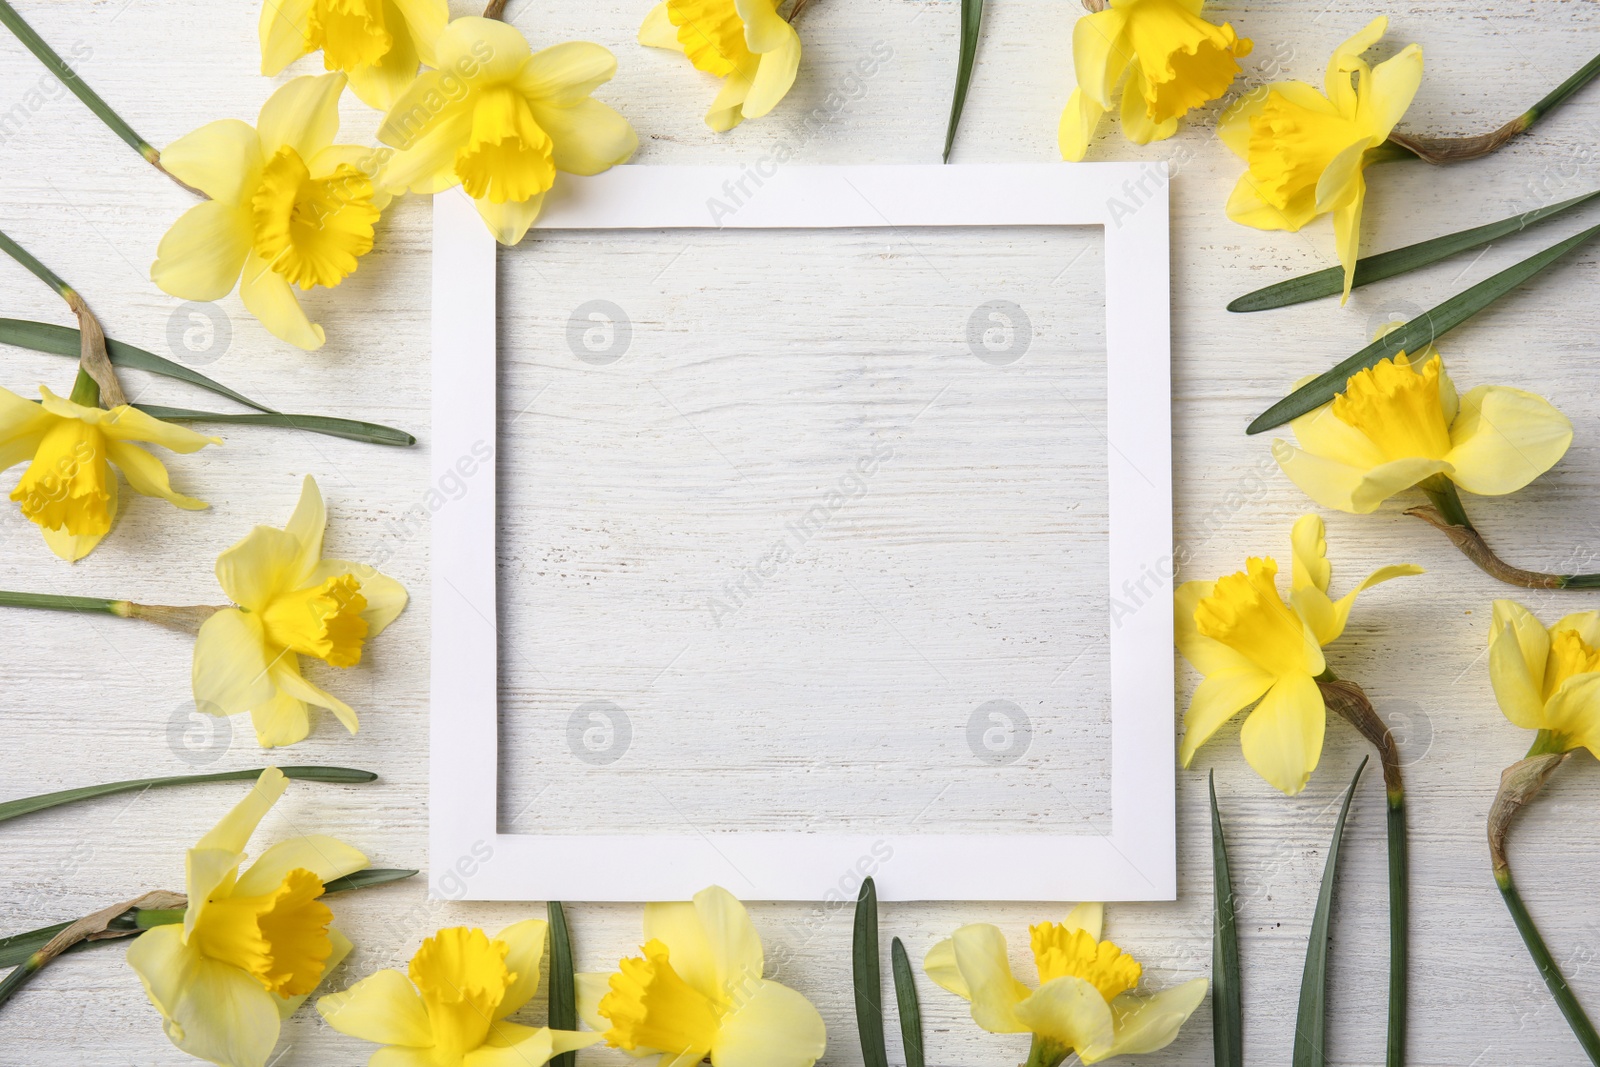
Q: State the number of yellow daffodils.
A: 15